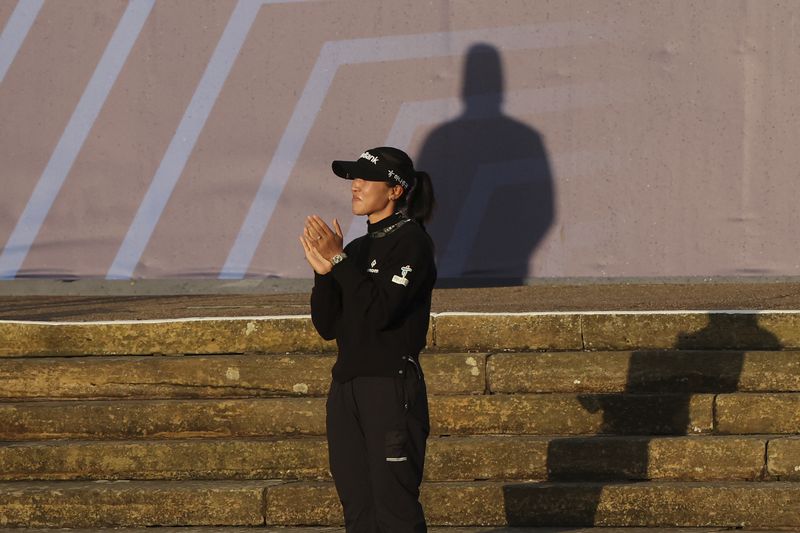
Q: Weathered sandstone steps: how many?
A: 5